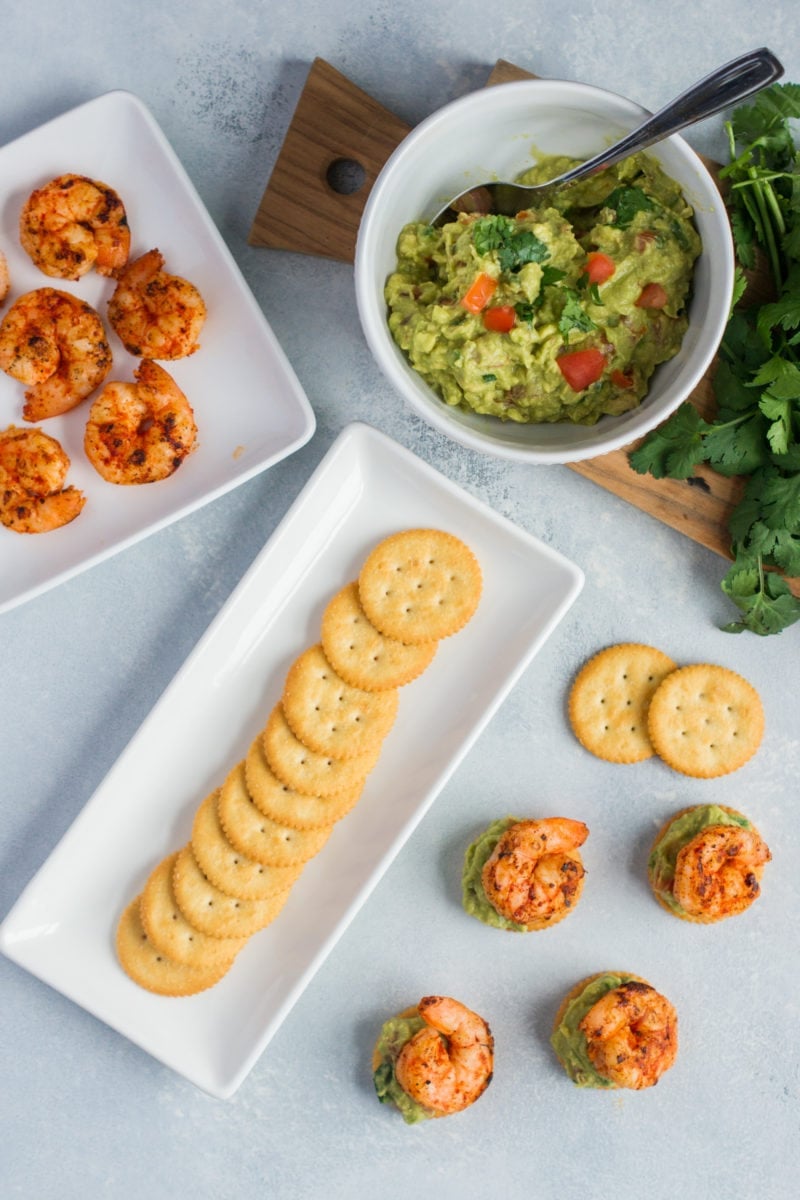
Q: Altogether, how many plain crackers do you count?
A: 12